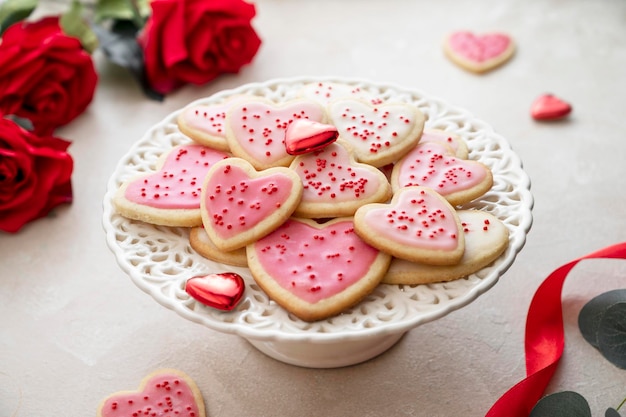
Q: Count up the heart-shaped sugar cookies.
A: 15